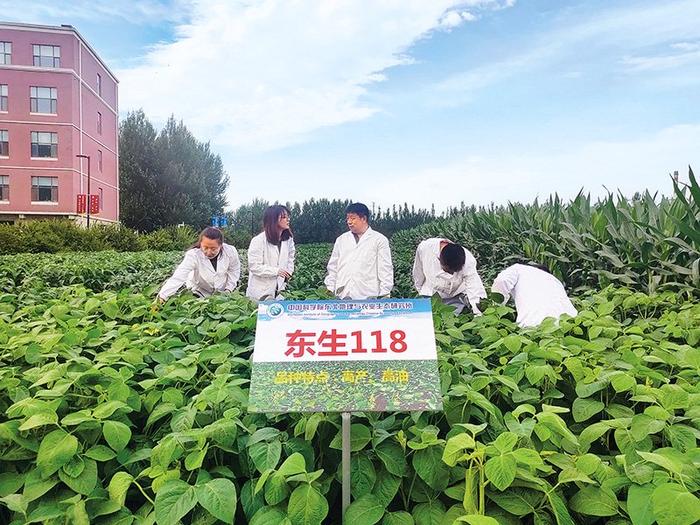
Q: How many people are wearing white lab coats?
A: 5